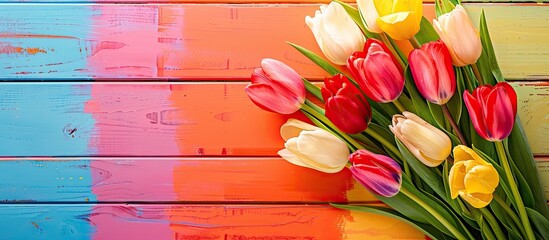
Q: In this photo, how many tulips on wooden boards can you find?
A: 13